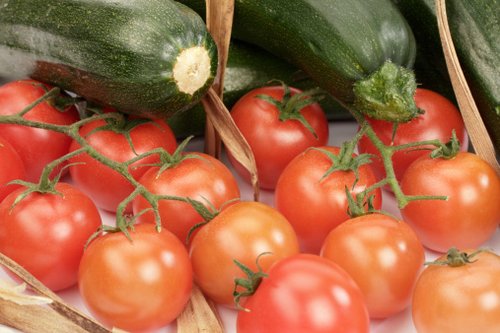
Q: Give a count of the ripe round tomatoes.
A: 14